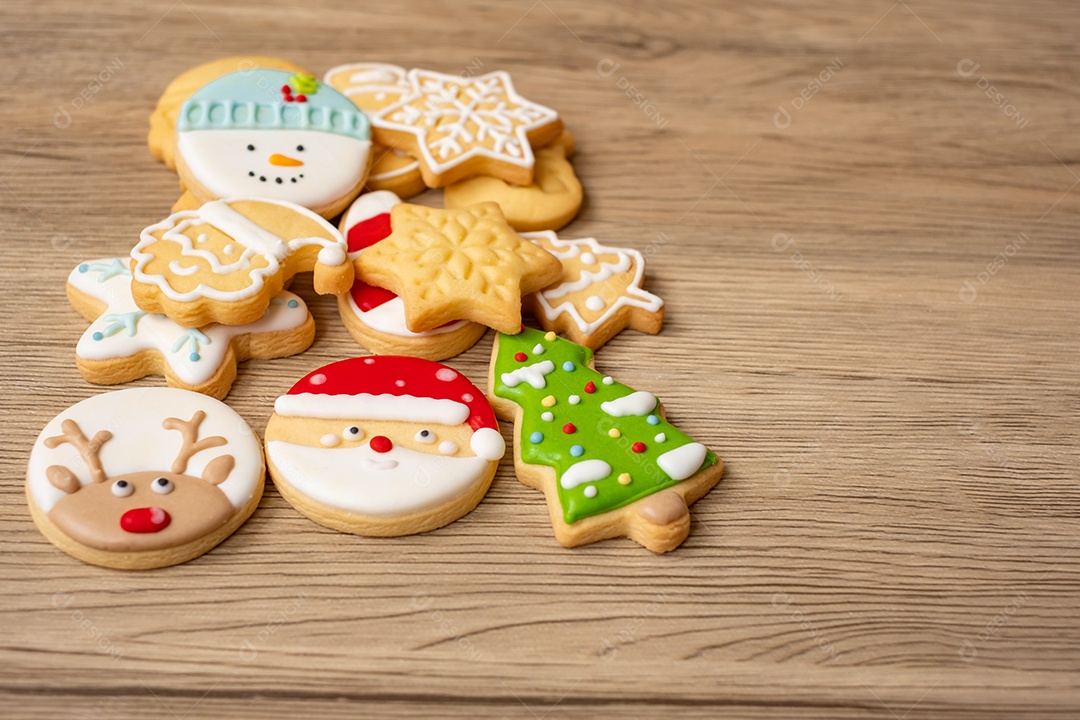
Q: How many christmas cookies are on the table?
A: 13